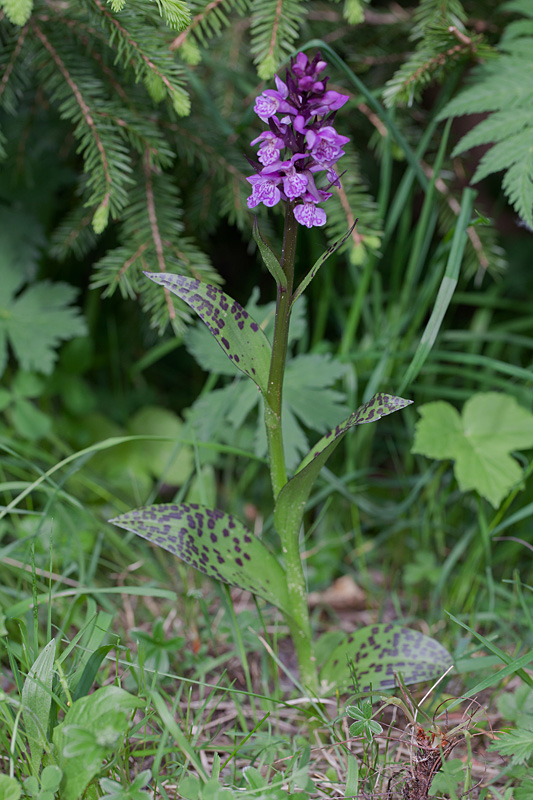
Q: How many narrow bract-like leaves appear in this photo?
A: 2